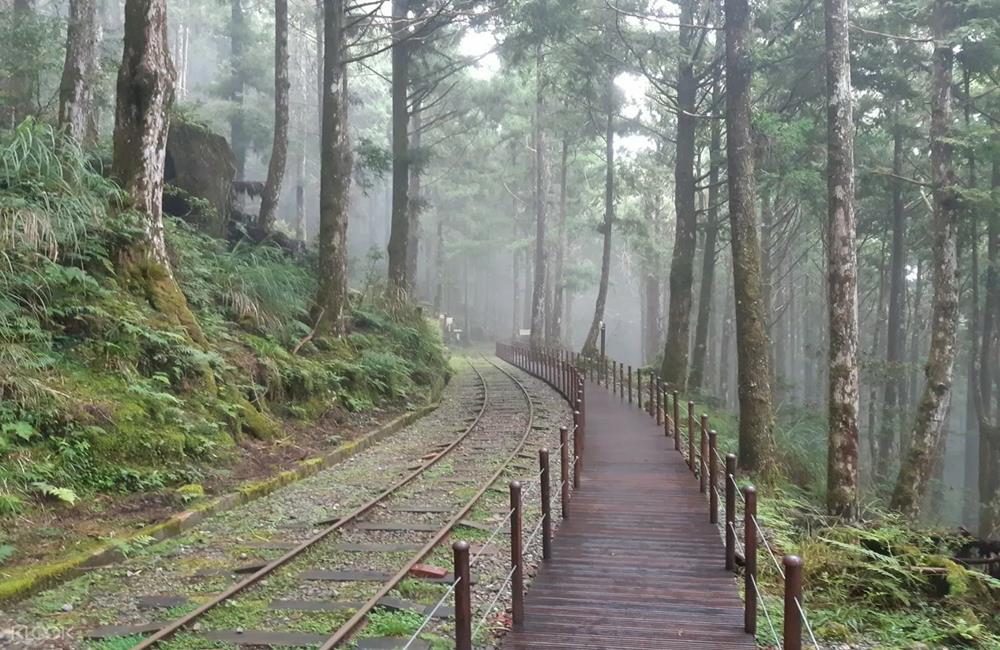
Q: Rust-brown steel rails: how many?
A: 2